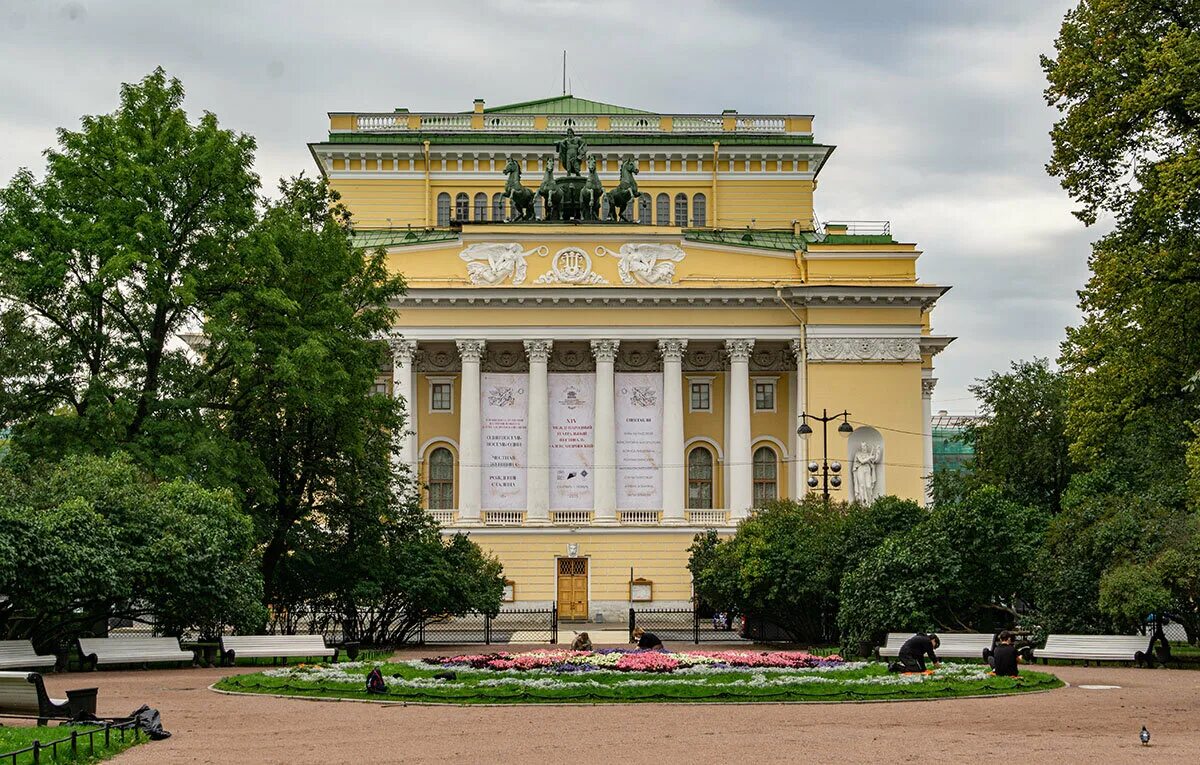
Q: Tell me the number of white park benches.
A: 6